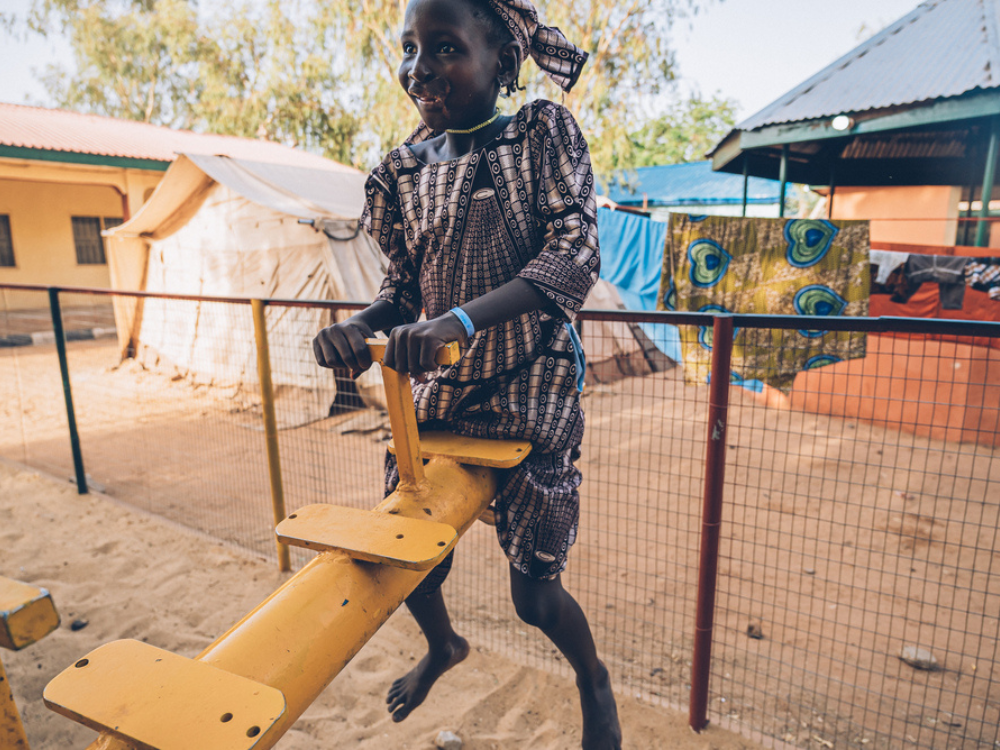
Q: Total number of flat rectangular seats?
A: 3